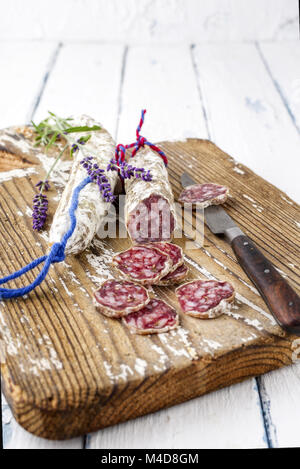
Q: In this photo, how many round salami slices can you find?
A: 7